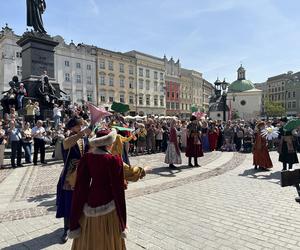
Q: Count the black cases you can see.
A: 1